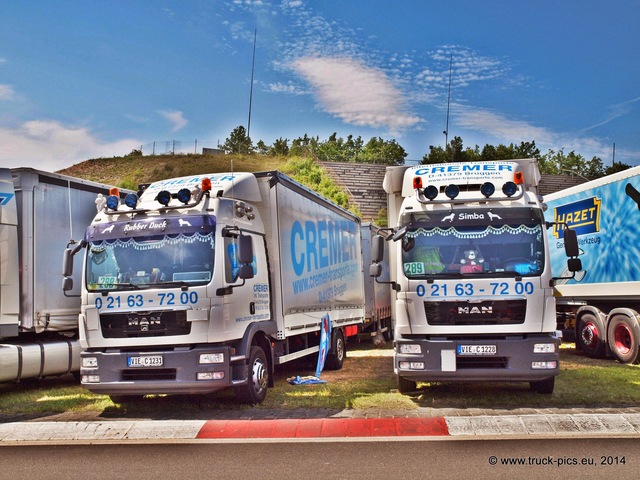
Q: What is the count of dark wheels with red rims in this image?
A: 2